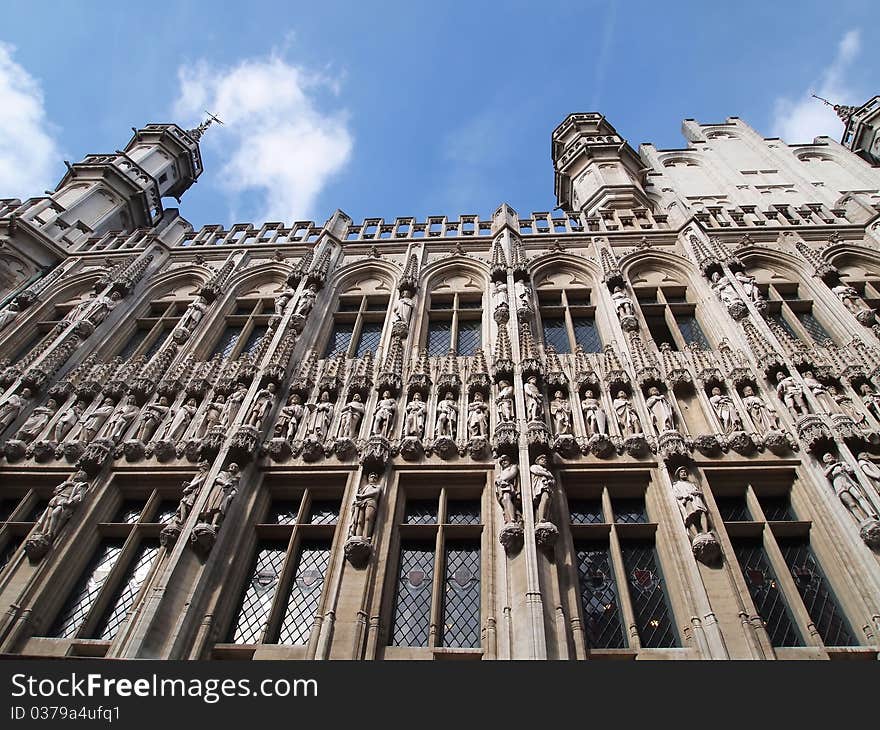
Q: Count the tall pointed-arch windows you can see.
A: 9